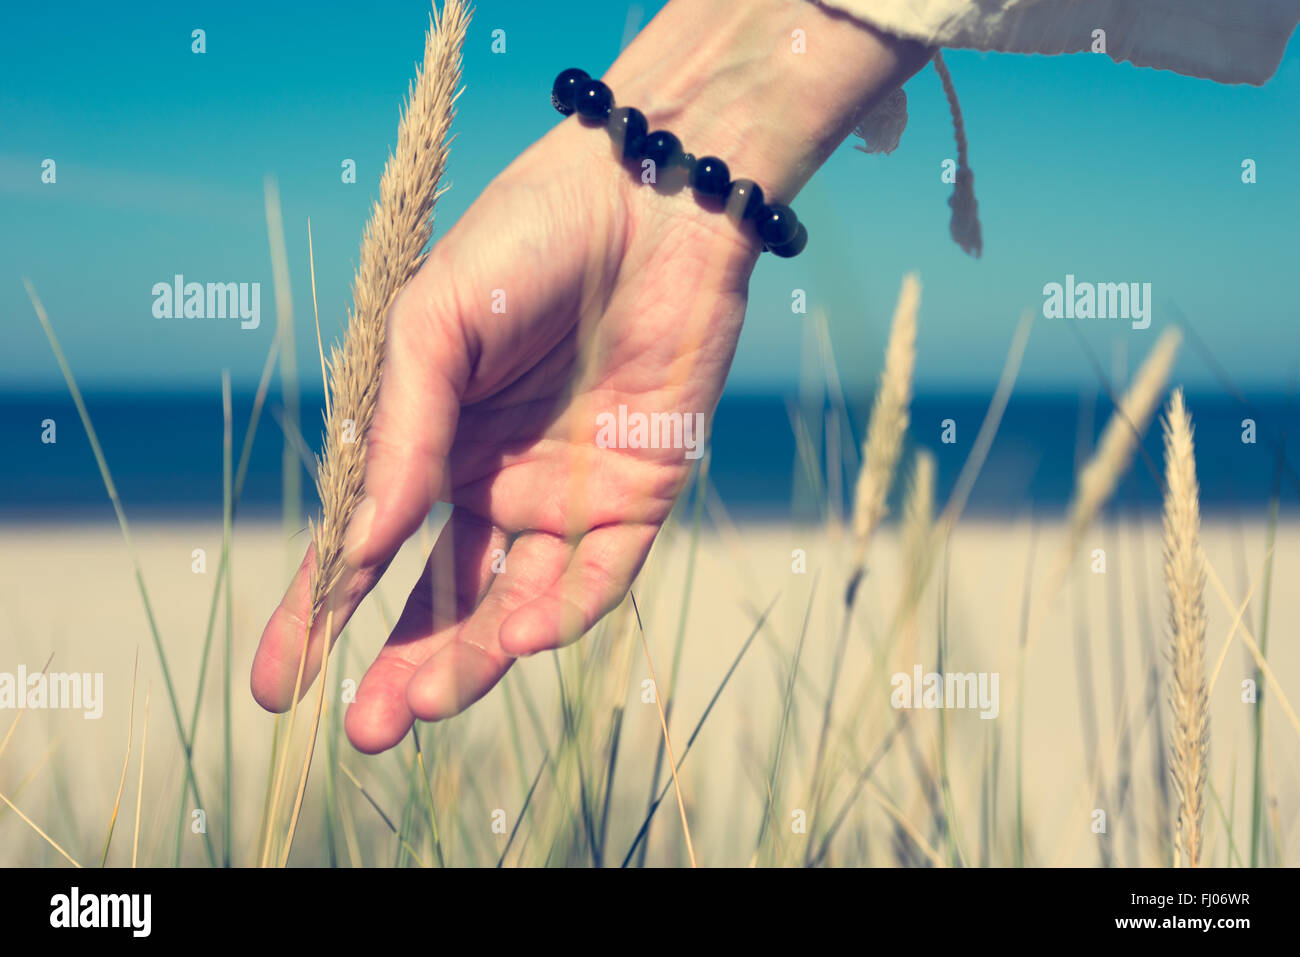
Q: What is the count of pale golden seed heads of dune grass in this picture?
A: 5